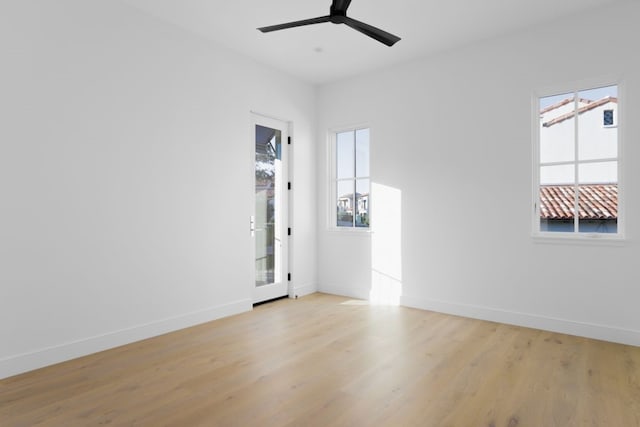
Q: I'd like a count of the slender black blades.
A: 3